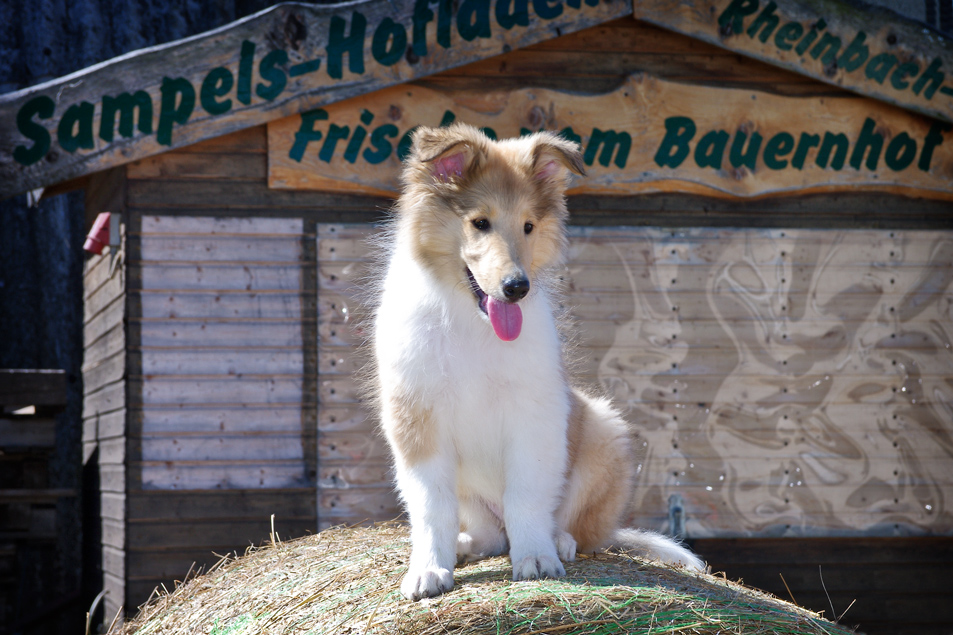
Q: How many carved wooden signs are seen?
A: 3